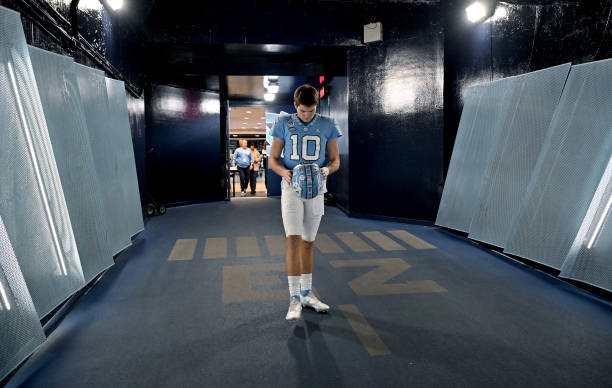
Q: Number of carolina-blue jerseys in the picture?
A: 1